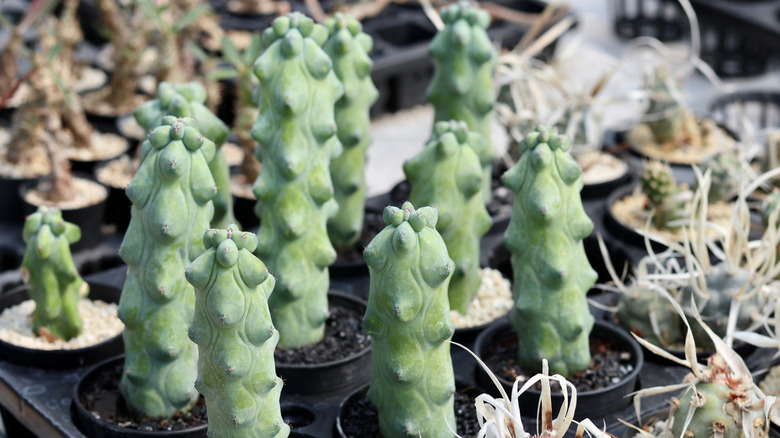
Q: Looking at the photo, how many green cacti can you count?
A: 10